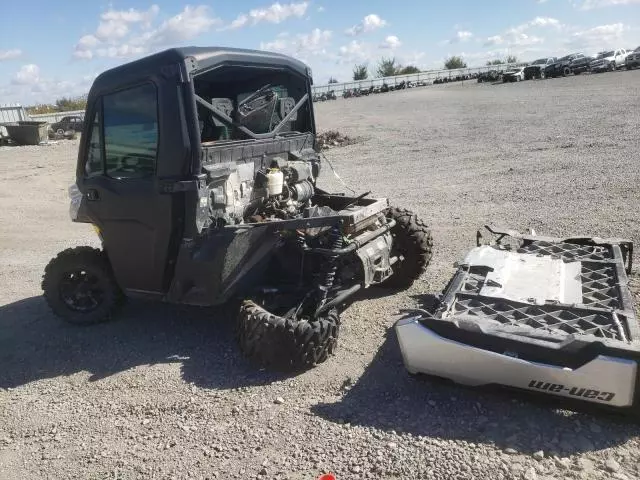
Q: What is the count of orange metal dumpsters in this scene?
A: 0